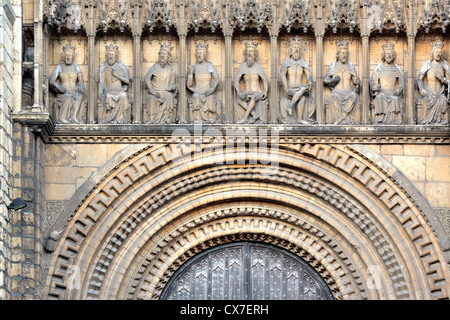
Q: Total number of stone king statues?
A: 9